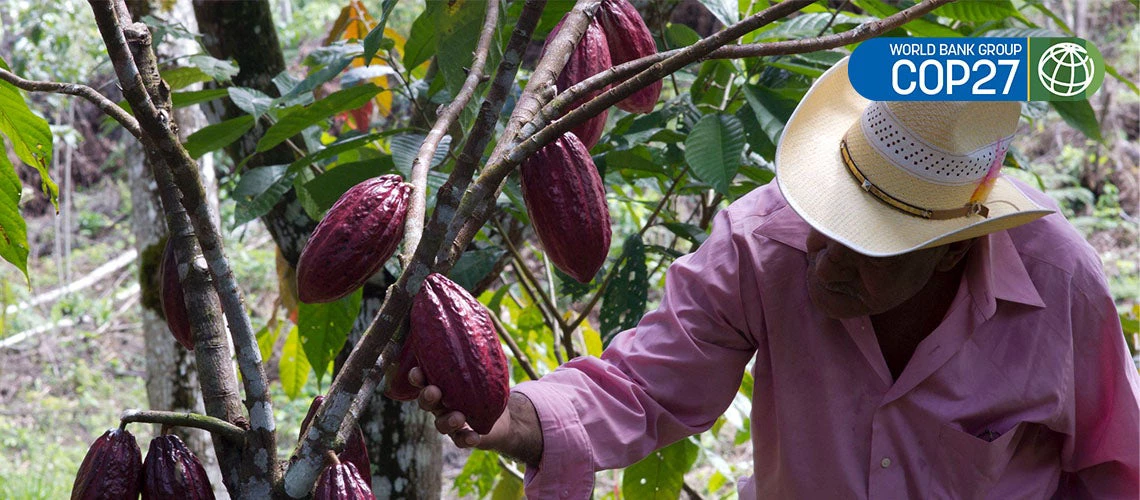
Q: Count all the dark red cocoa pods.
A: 11